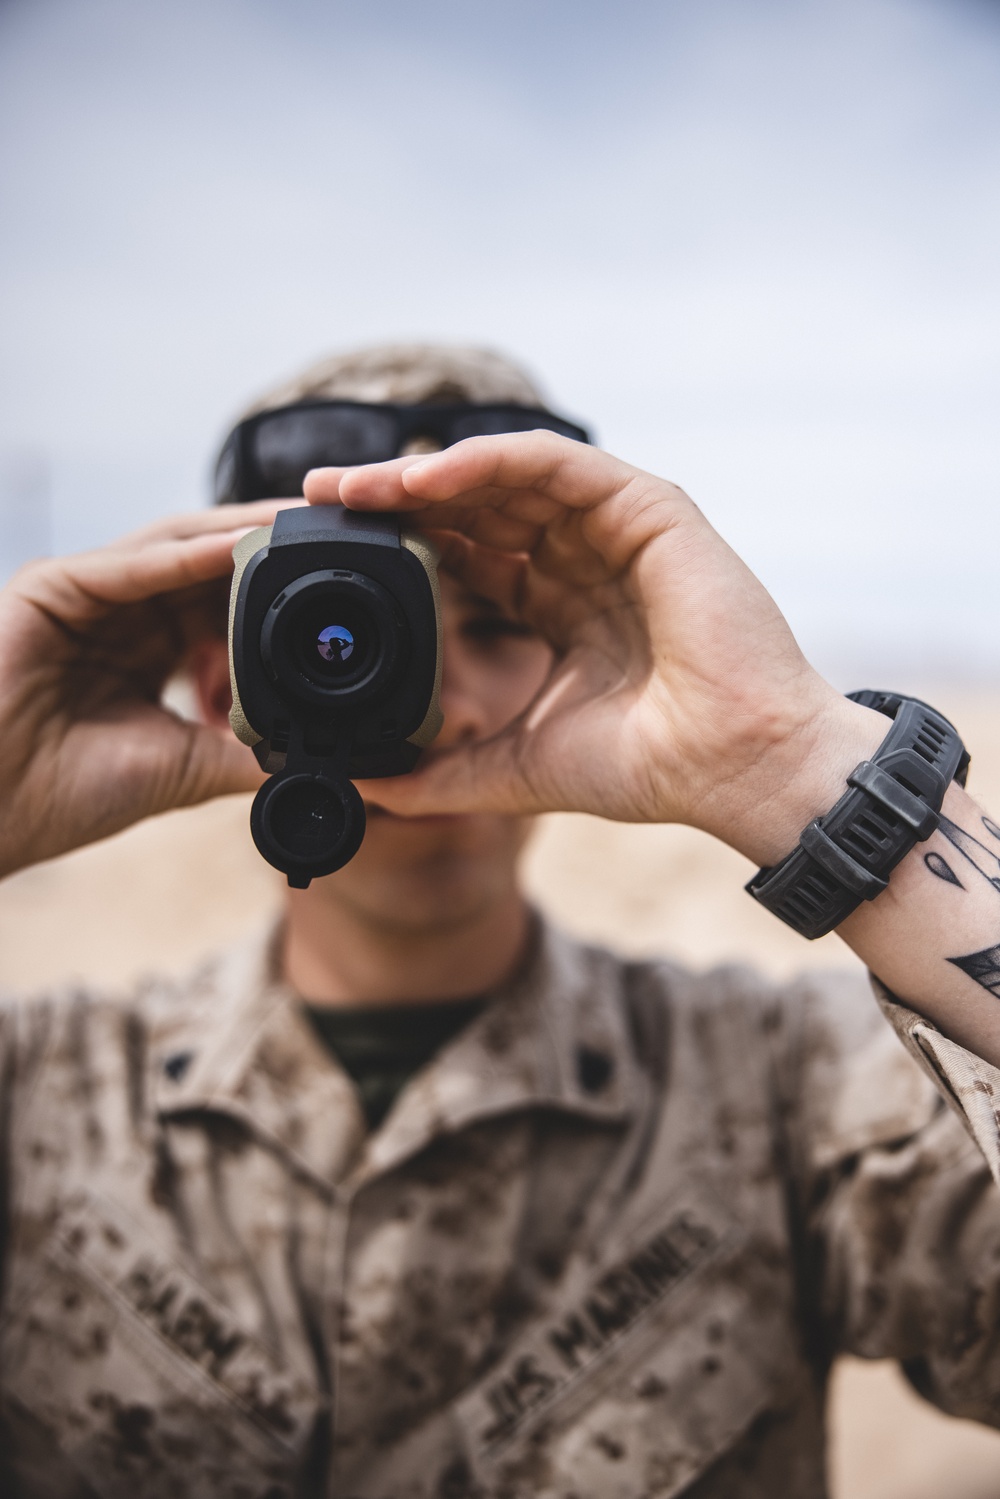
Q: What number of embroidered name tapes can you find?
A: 2